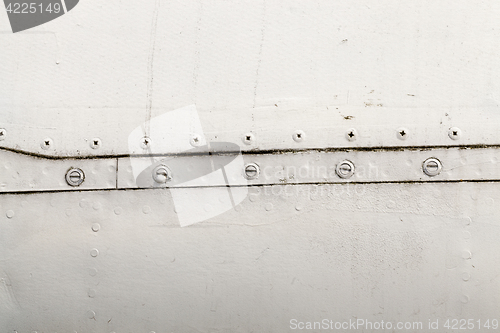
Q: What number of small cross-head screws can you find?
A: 10